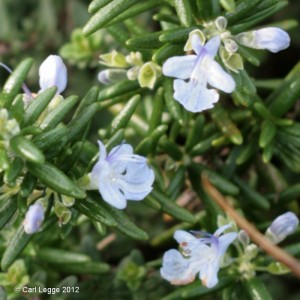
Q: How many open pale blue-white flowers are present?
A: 3